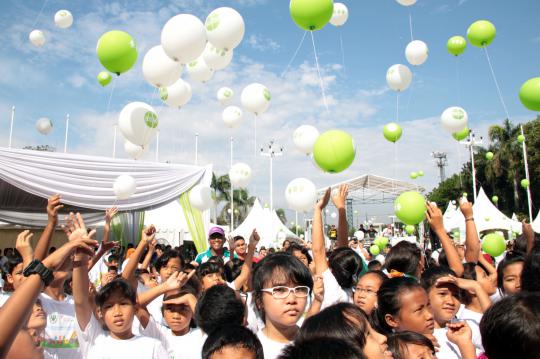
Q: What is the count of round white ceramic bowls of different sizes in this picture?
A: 0